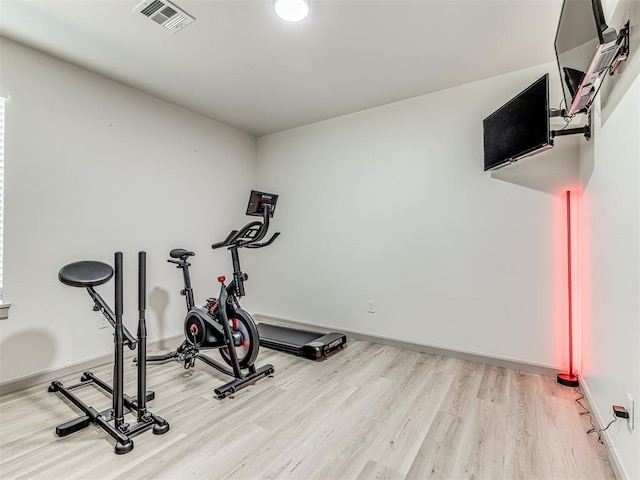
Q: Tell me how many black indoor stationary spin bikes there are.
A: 1